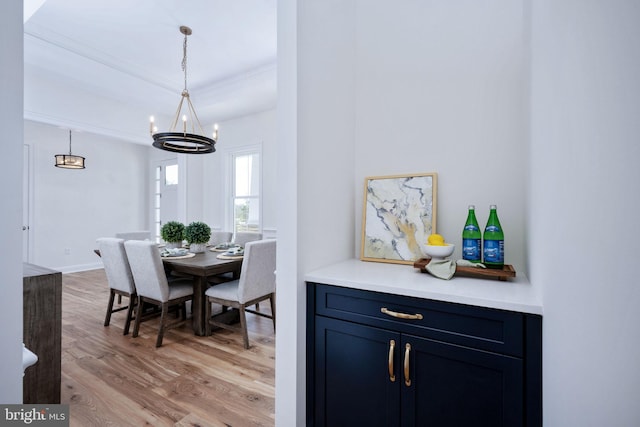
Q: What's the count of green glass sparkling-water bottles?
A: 2